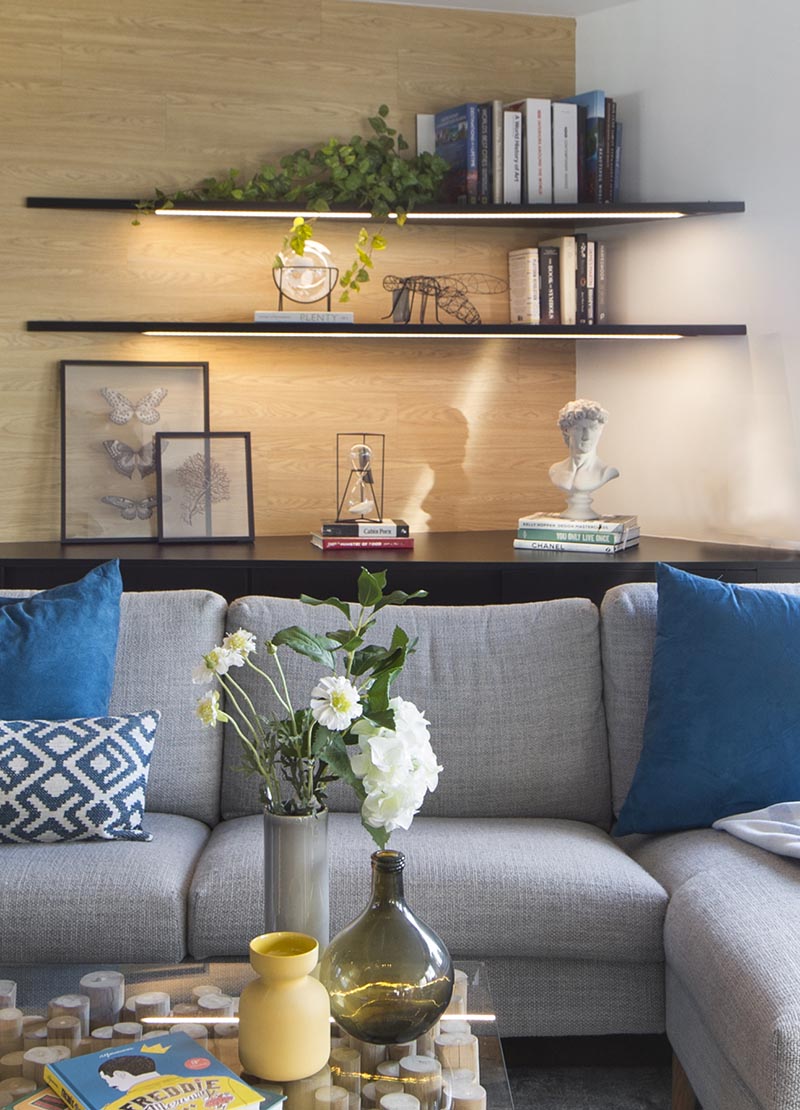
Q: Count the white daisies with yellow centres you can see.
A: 4